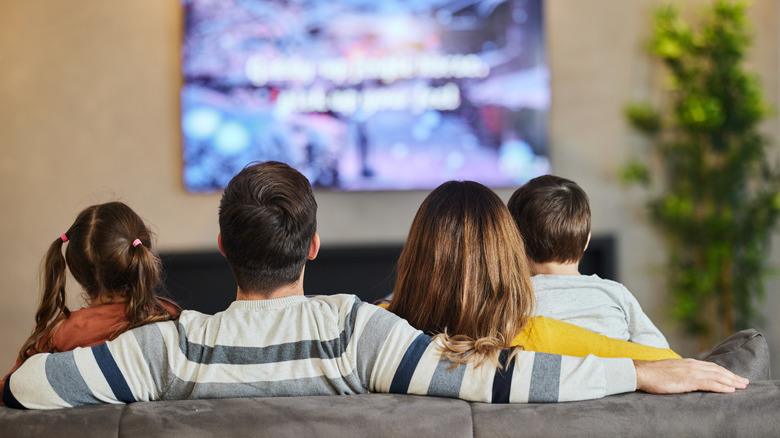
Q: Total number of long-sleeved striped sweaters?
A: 1